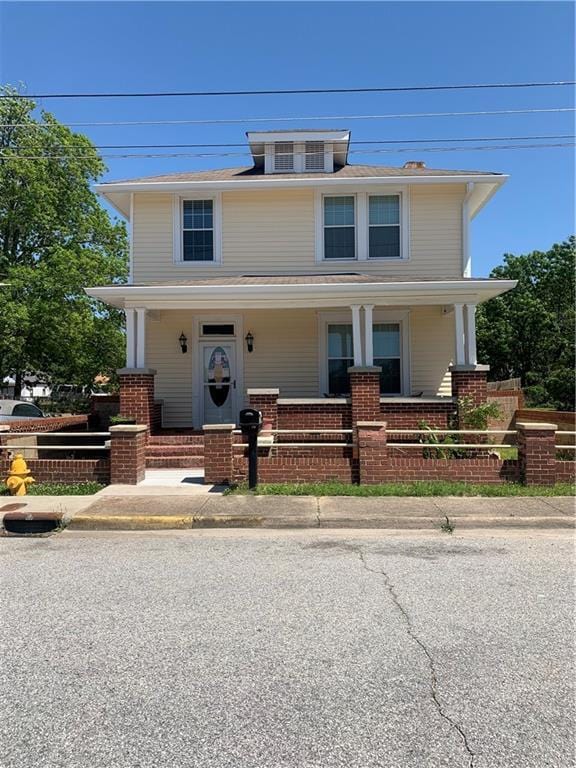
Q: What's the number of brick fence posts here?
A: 4